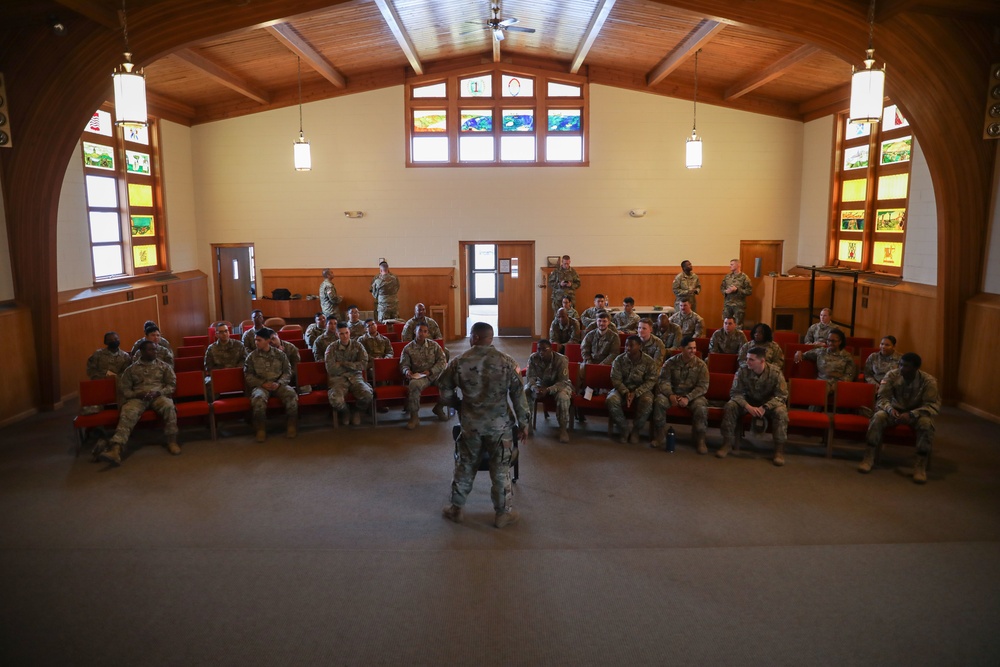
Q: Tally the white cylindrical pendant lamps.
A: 4